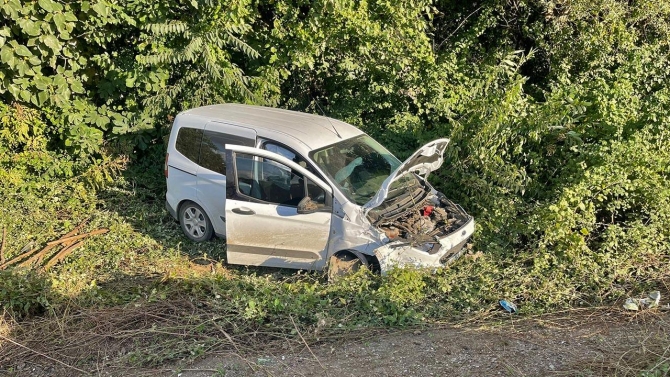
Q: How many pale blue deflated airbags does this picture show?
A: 1